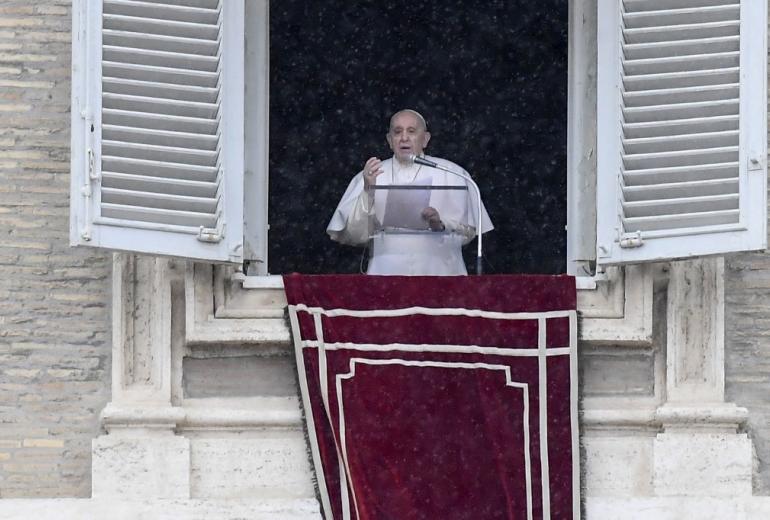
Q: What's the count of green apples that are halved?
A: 0